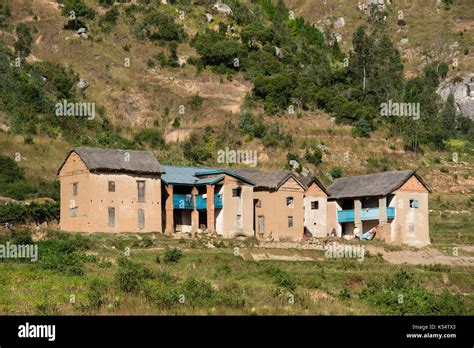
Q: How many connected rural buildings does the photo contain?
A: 5